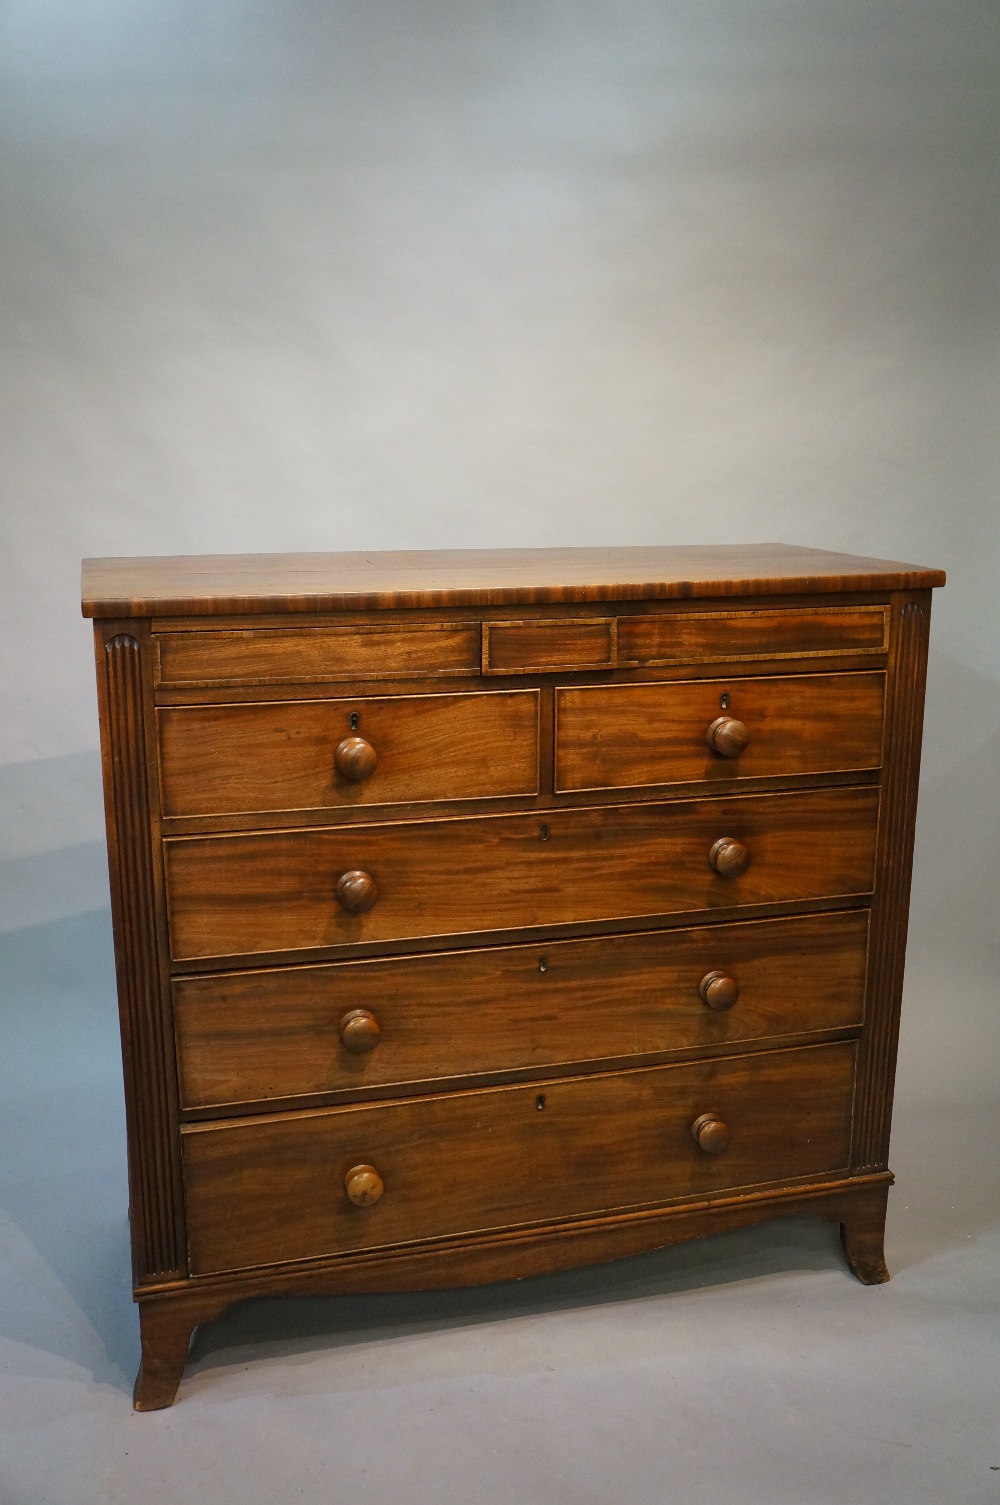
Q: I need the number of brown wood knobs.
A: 8